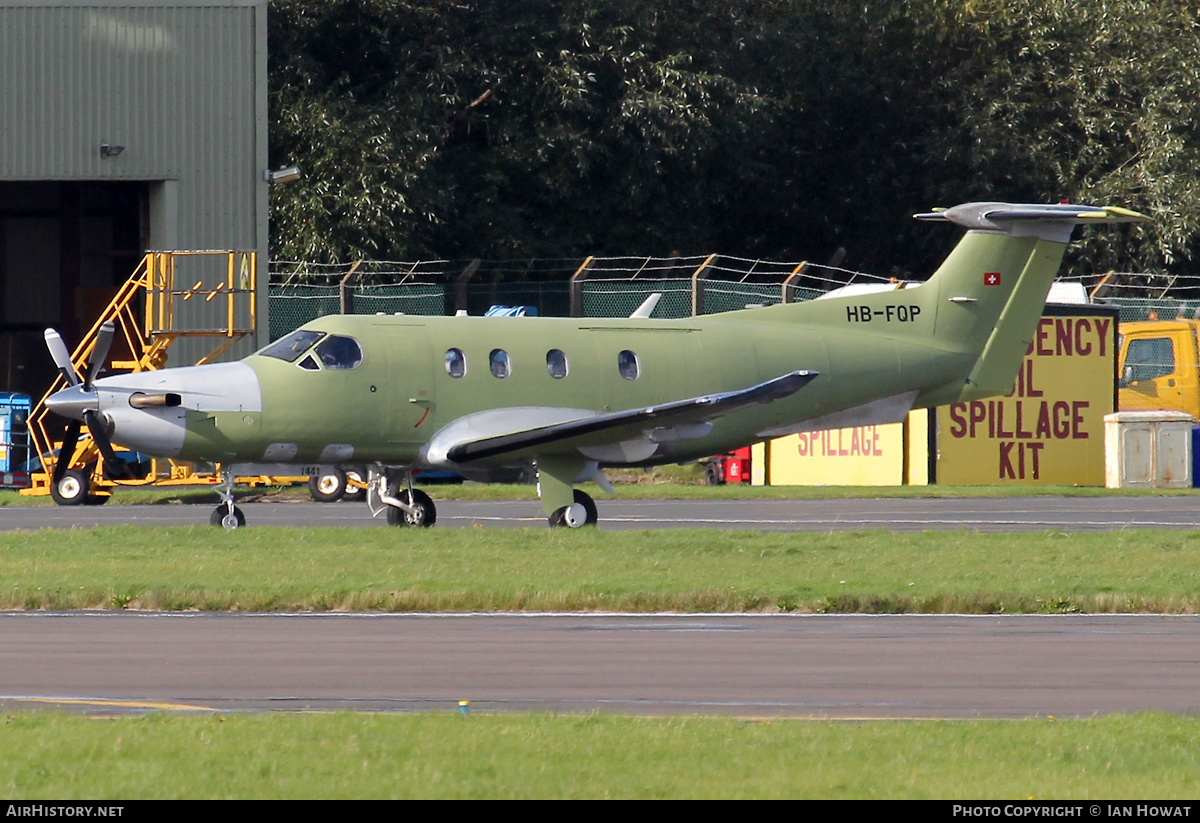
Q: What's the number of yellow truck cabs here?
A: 1